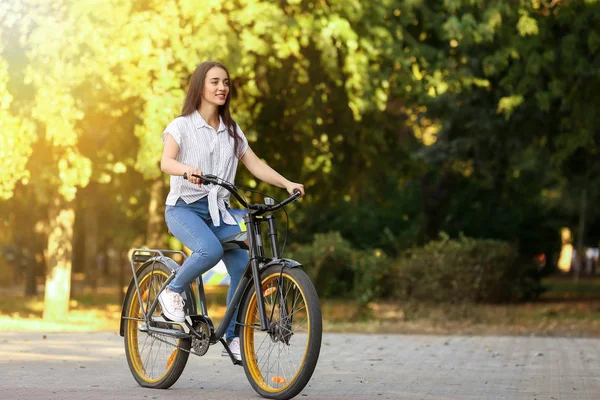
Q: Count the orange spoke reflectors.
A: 4